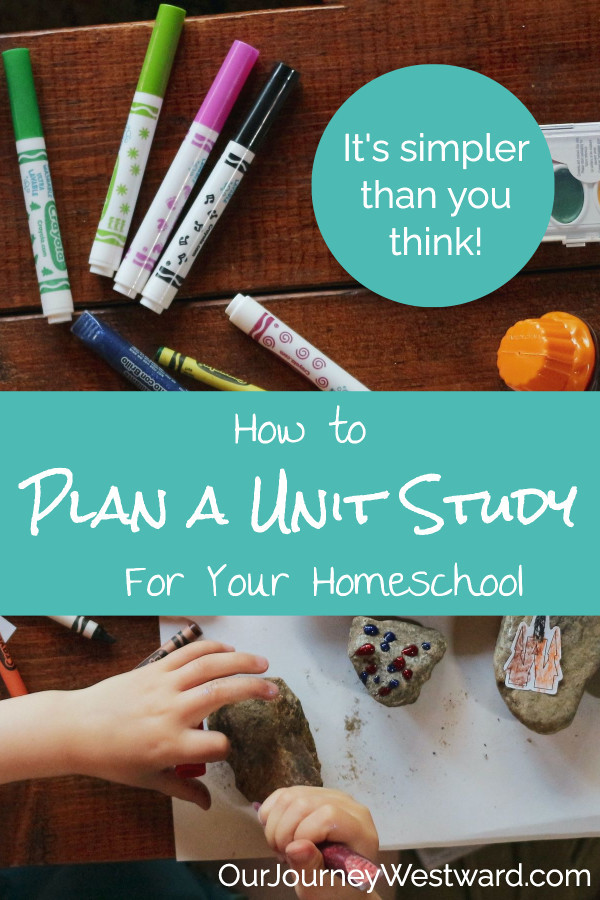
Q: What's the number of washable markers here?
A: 5